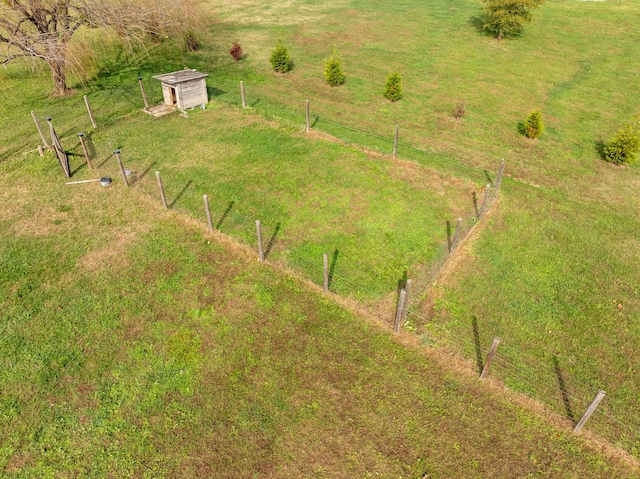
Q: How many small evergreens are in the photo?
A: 5